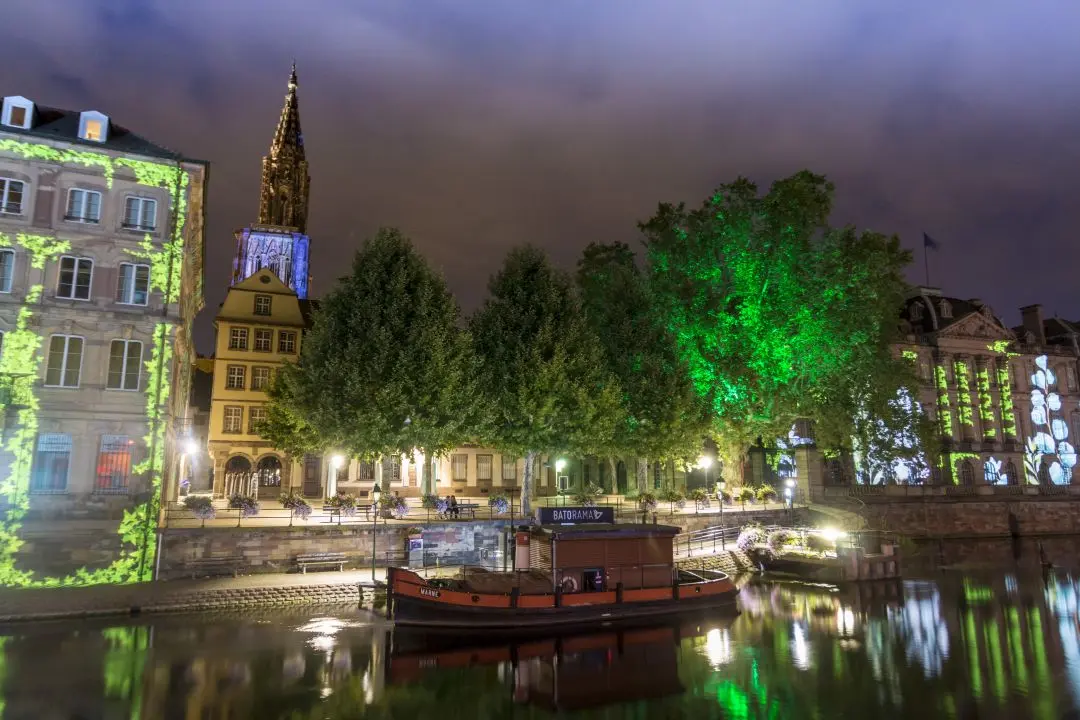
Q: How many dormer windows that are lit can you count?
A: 1